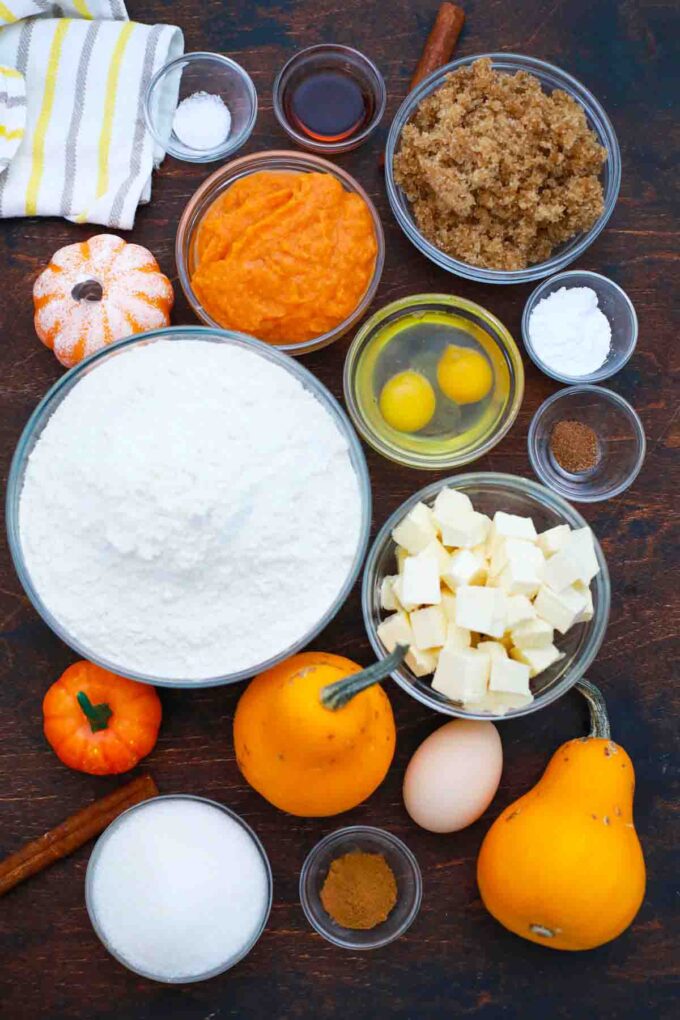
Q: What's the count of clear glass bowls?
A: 11